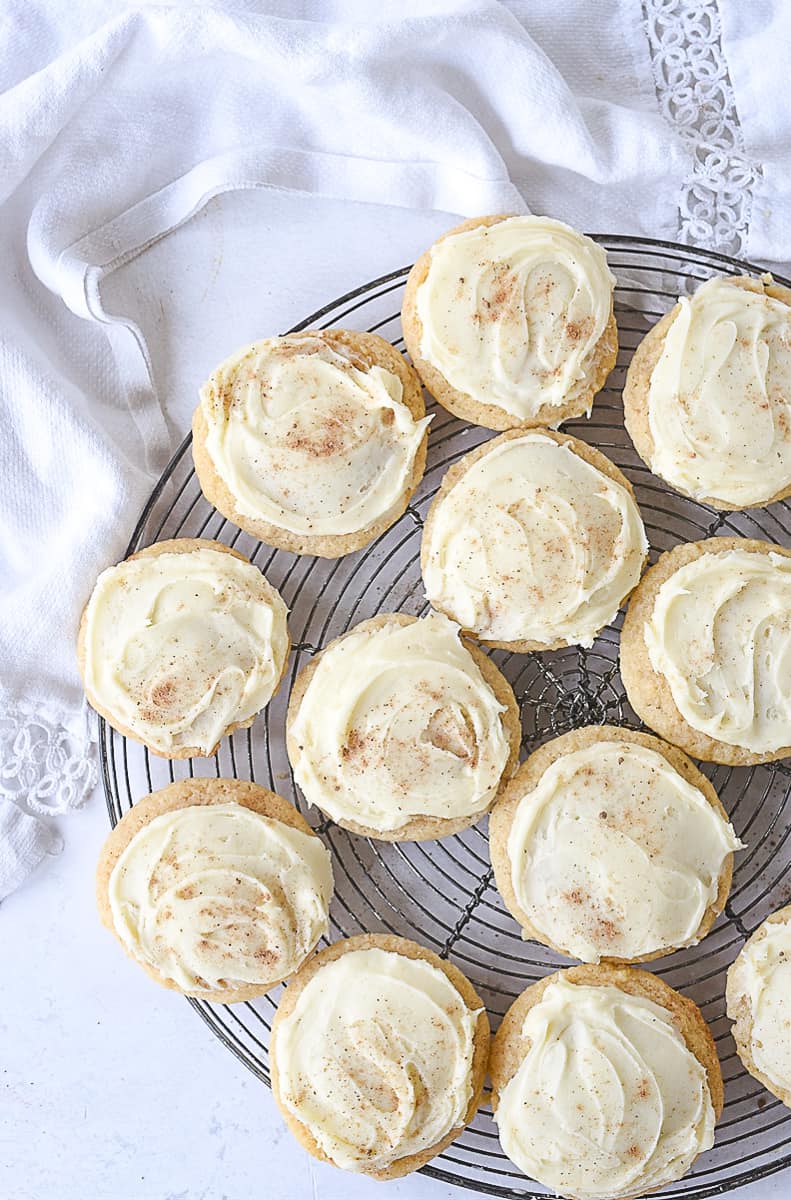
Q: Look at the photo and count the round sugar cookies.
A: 12